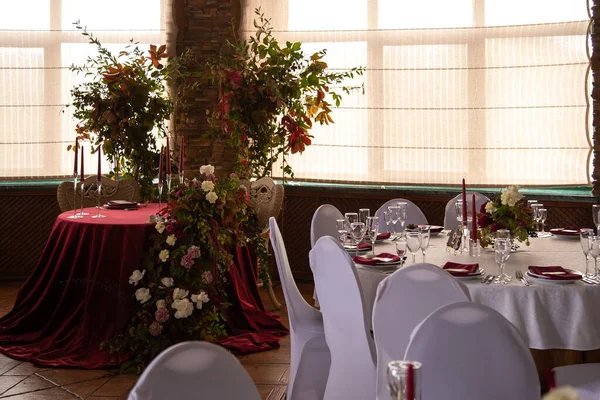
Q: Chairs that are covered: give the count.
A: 8